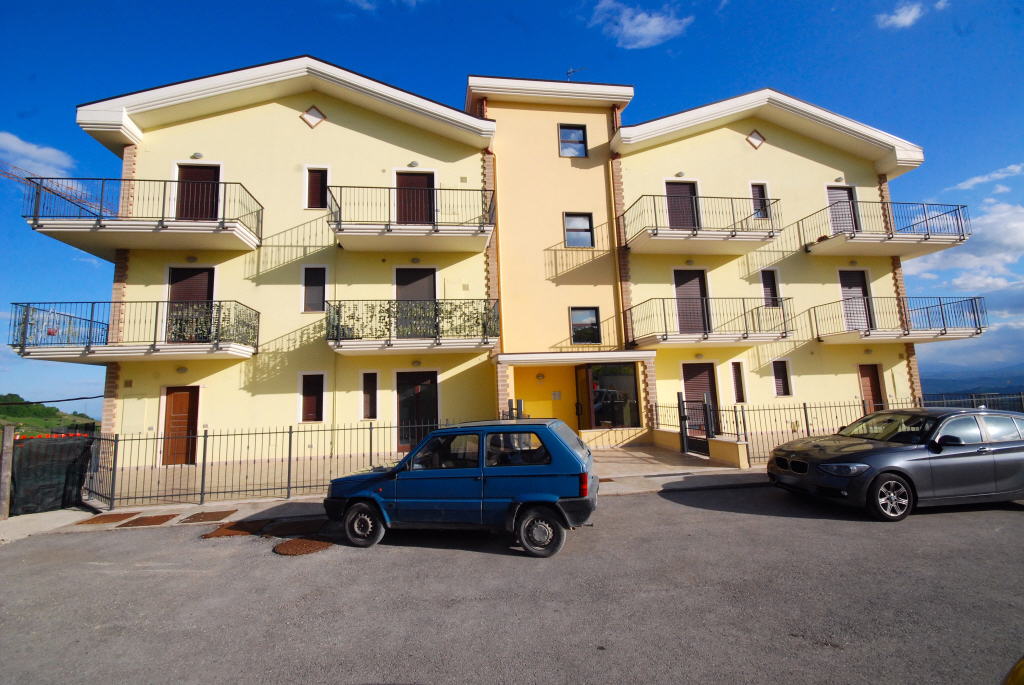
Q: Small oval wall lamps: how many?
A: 13